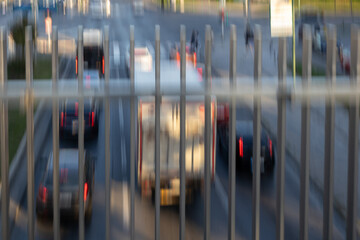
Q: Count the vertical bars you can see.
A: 15